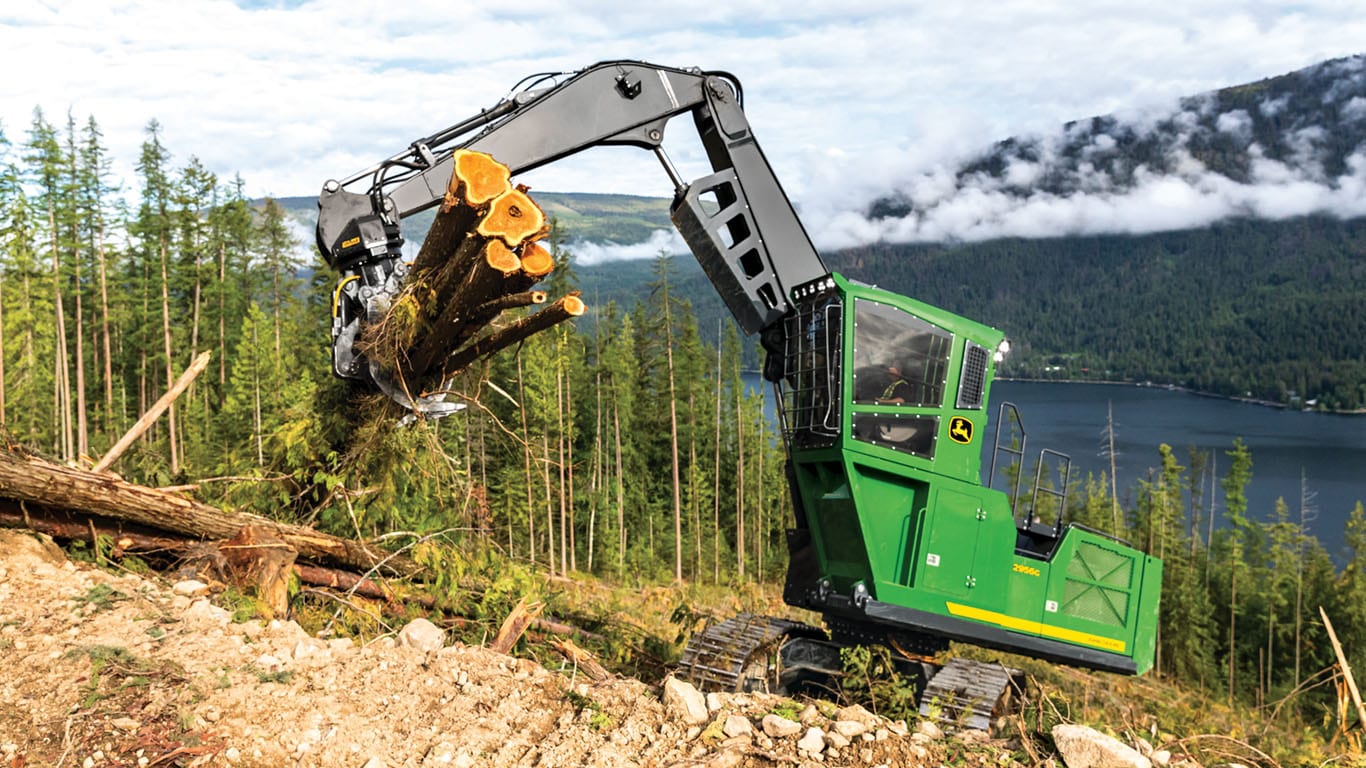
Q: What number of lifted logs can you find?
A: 6